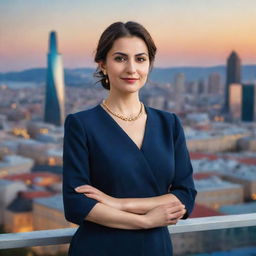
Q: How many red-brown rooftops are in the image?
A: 6